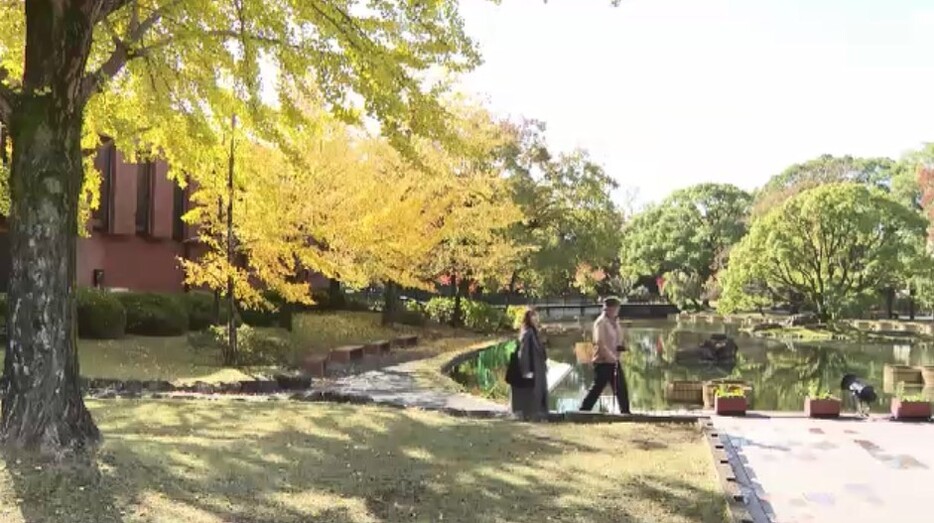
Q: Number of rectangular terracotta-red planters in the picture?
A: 3